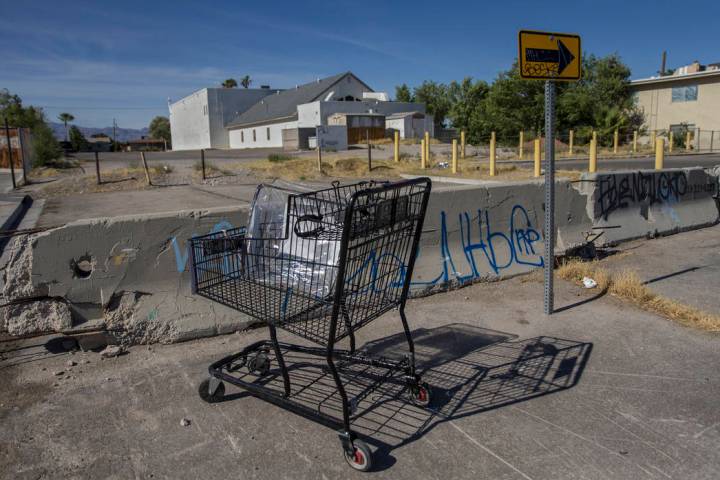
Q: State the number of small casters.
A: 4